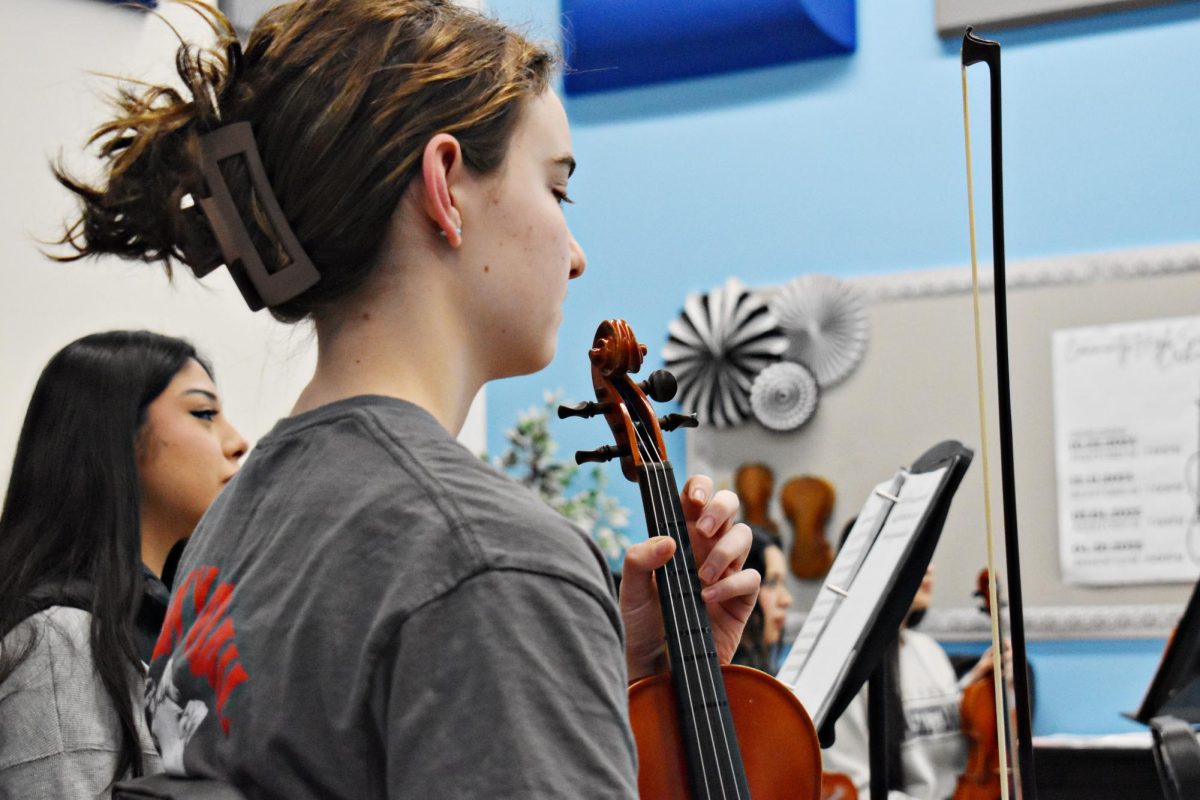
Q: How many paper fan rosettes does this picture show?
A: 3